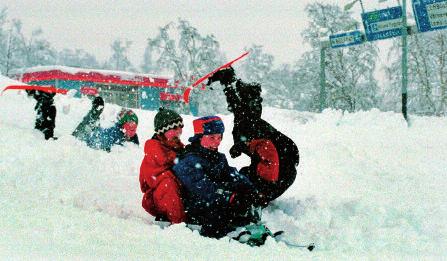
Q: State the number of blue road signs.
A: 3